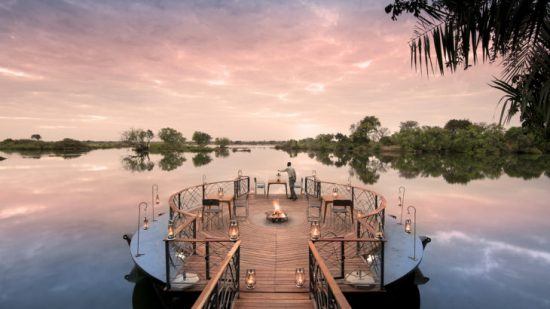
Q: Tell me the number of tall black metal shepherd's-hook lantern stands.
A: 8